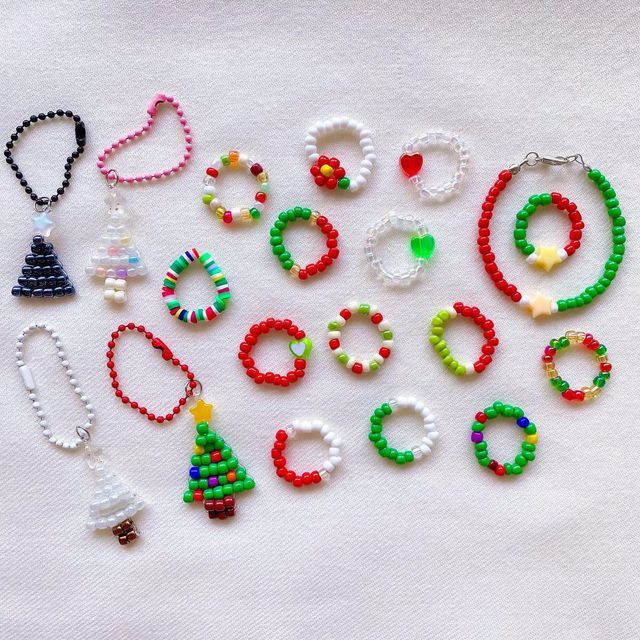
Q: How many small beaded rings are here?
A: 14